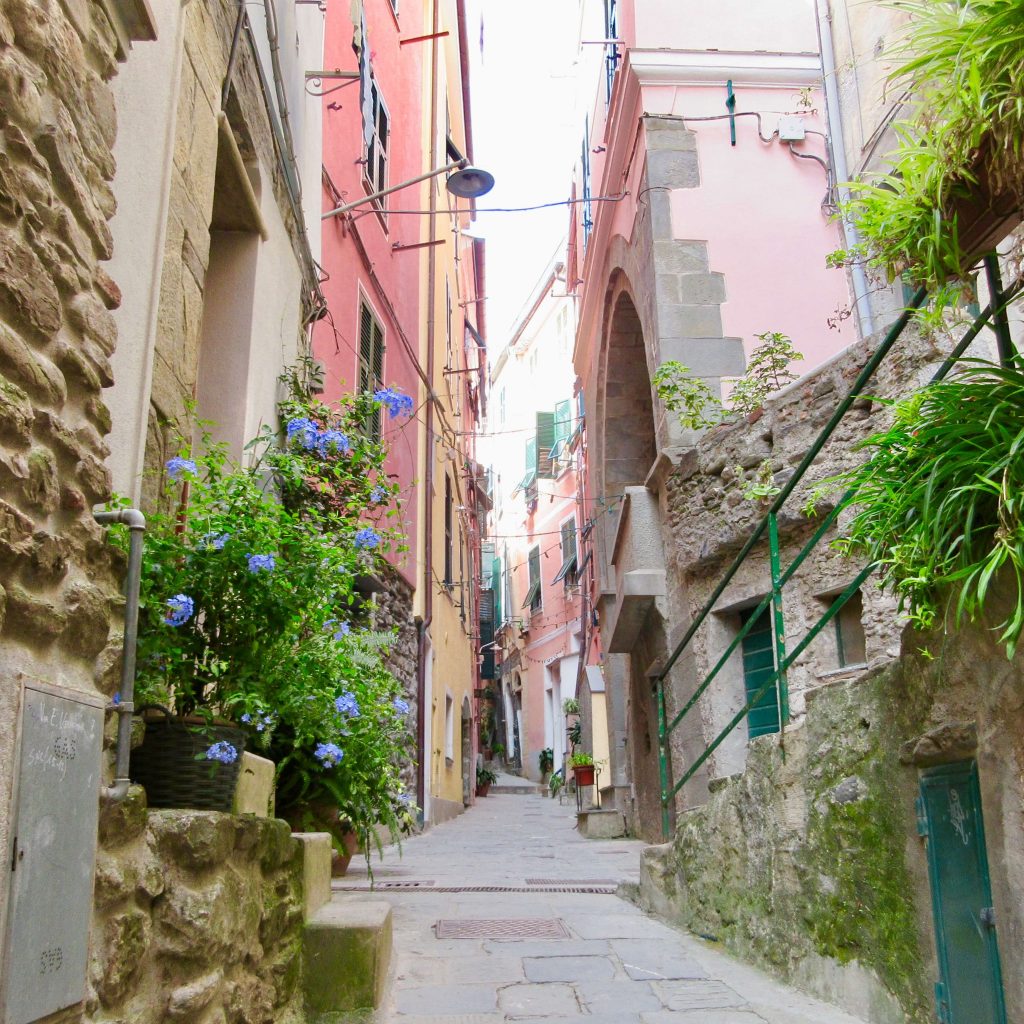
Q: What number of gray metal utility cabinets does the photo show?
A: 1